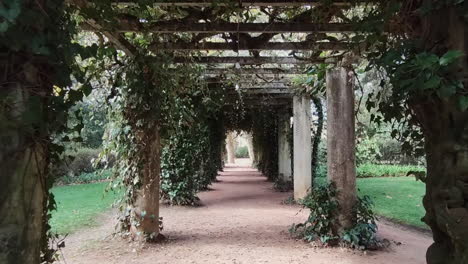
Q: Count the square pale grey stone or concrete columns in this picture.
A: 3